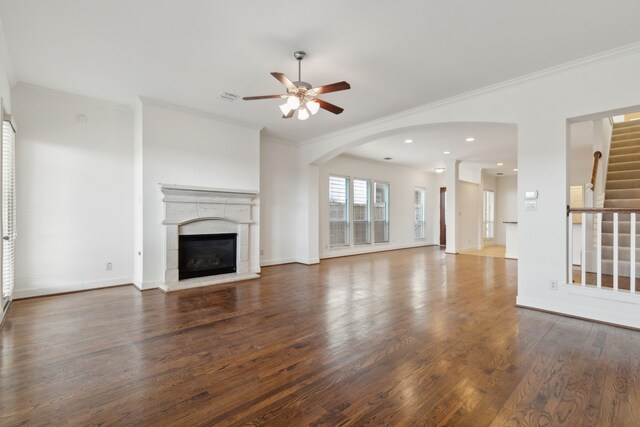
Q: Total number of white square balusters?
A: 5